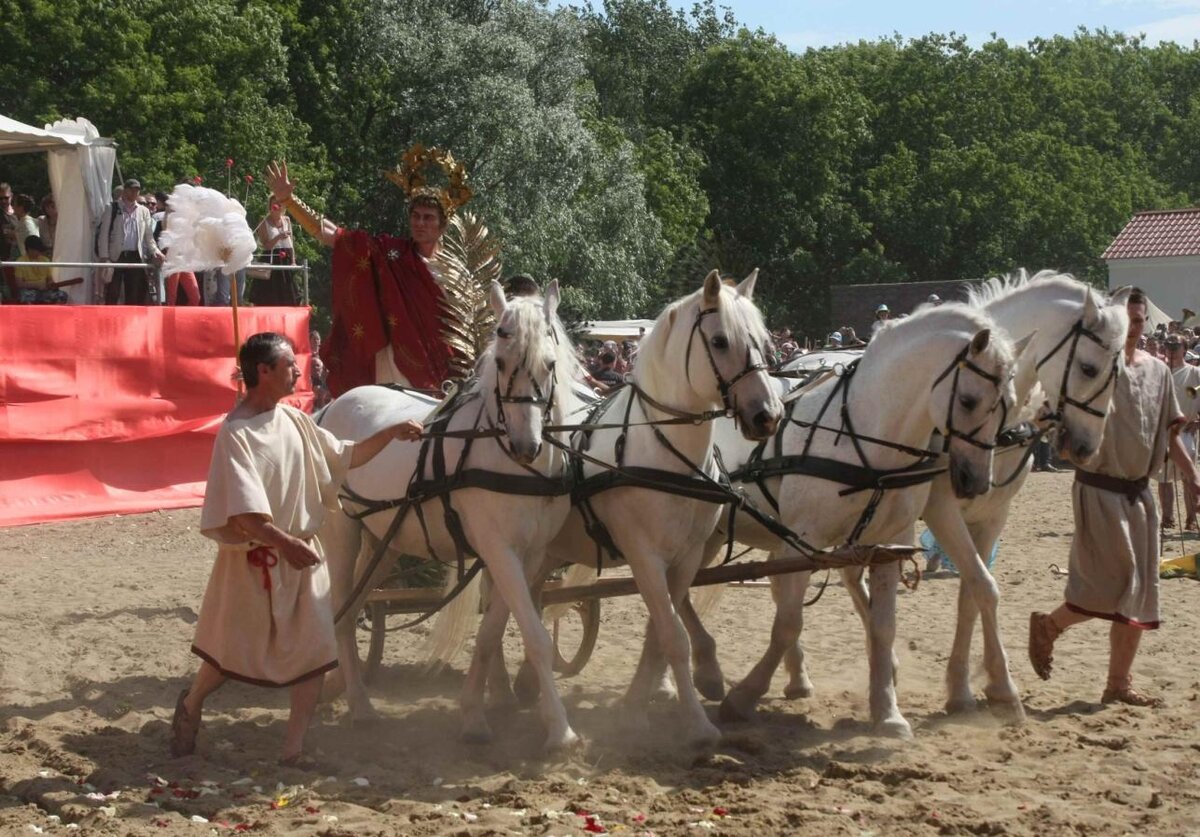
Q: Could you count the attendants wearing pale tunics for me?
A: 2